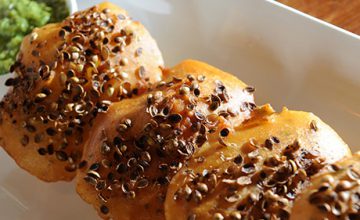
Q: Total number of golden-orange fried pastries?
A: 4